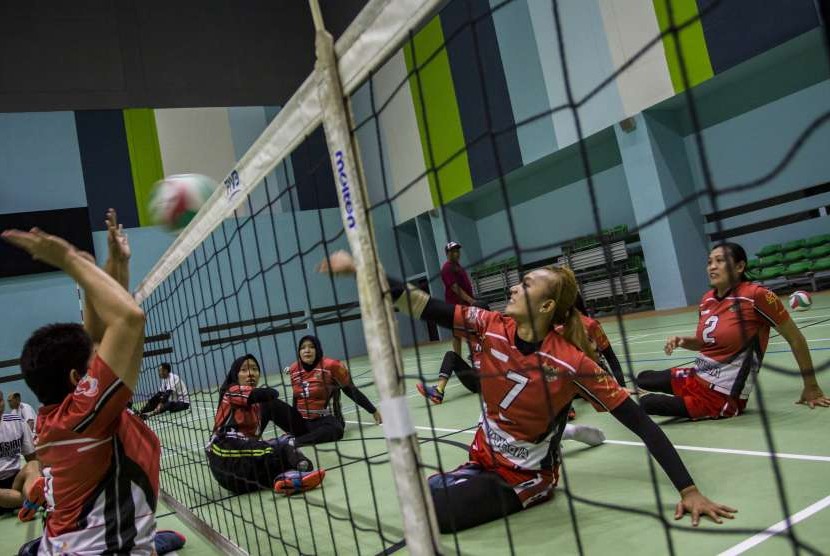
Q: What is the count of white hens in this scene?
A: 0